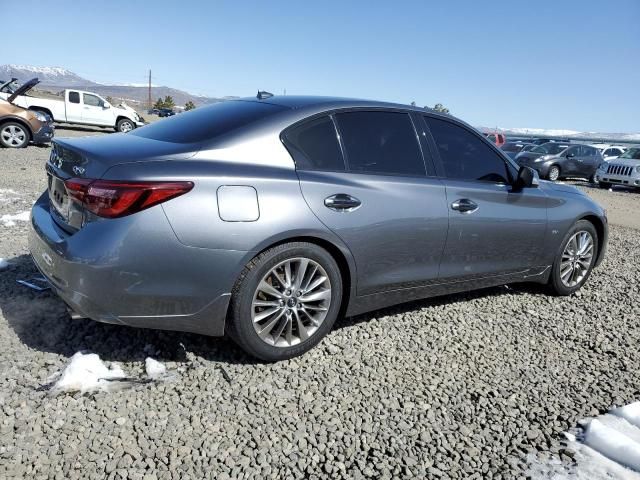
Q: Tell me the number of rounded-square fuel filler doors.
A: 1